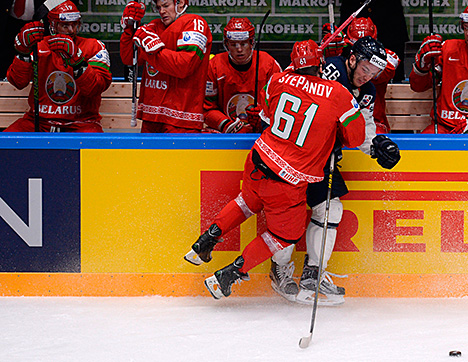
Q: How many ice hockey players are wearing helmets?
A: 7